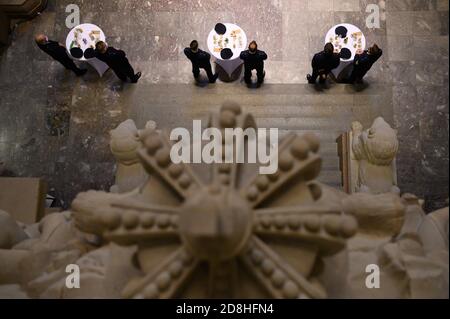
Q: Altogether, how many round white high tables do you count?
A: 3